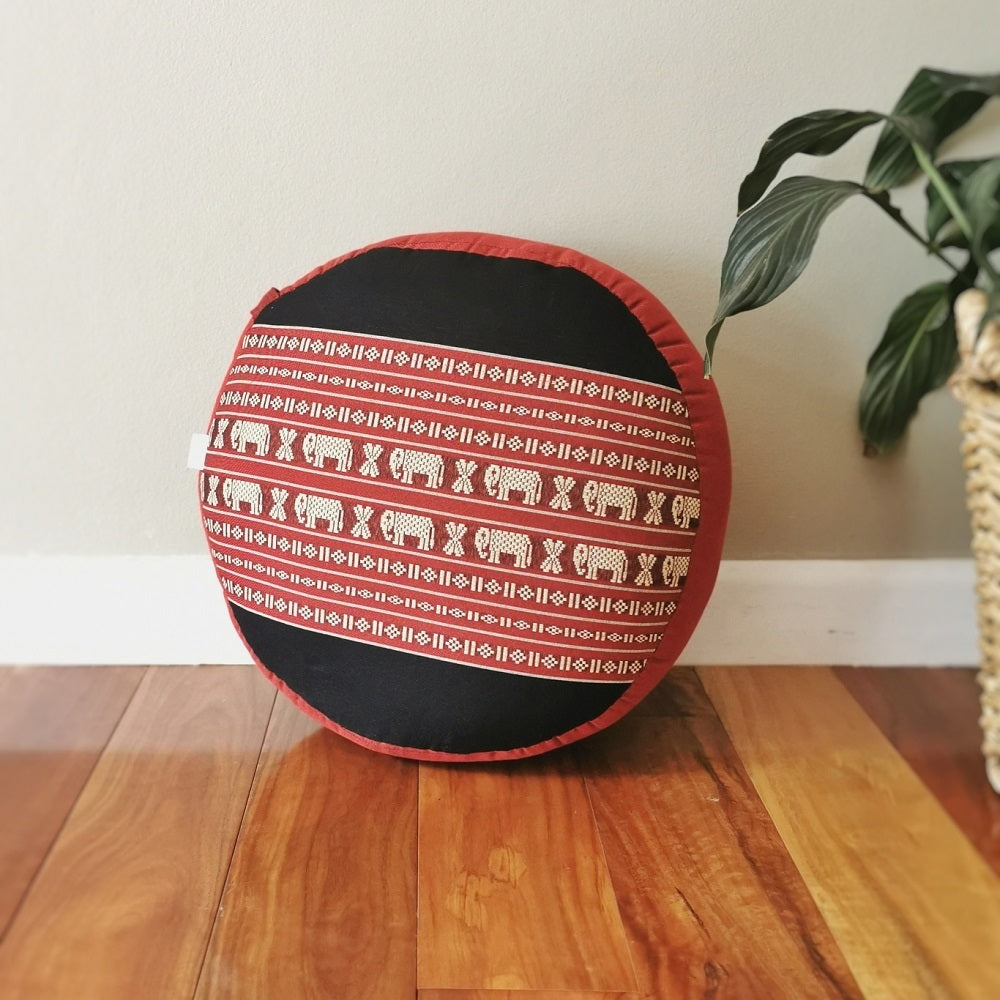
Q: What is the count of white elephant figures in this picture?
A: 12